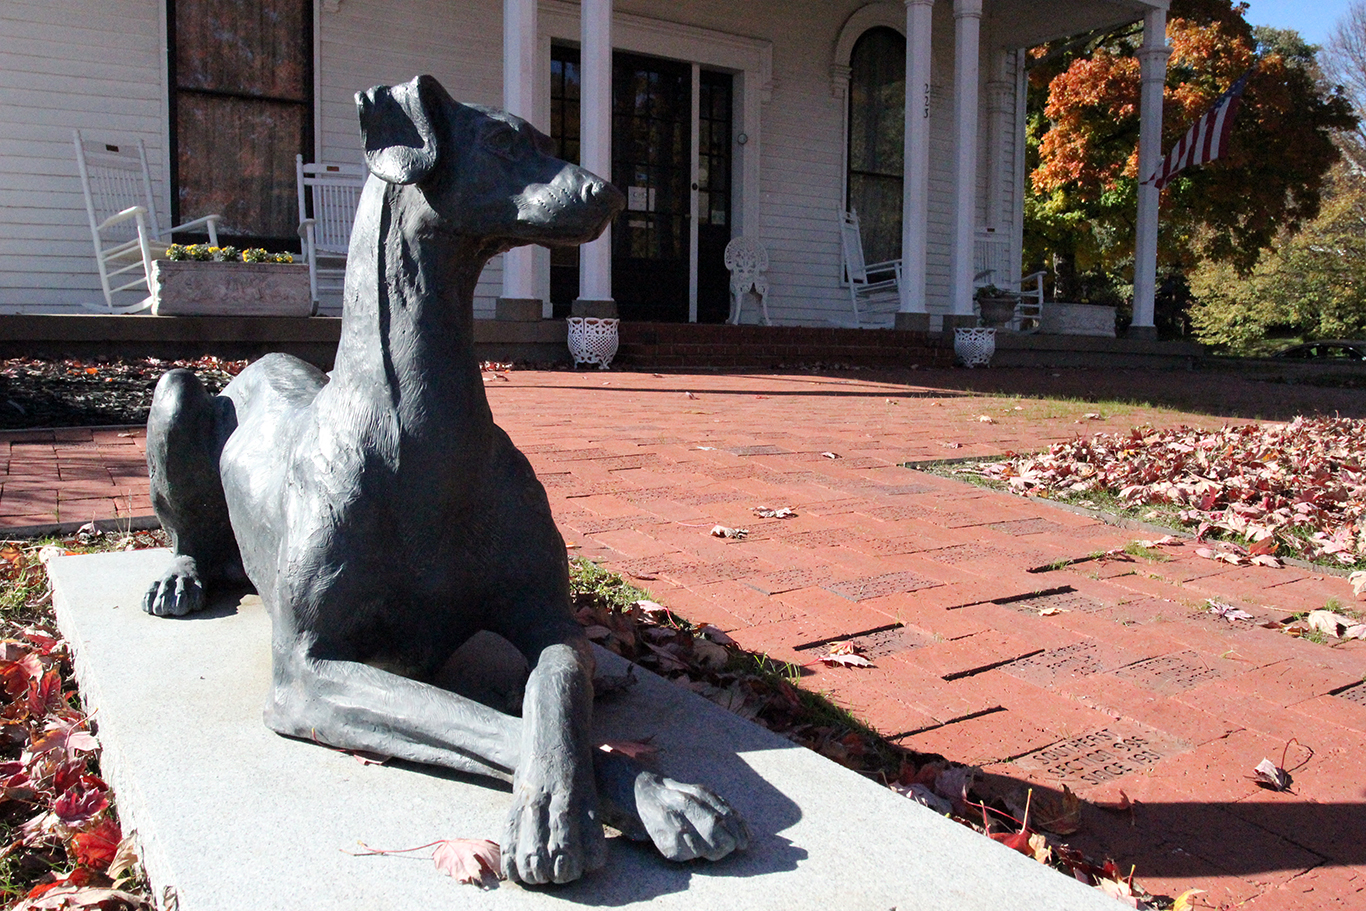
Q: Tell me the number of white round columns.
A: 5